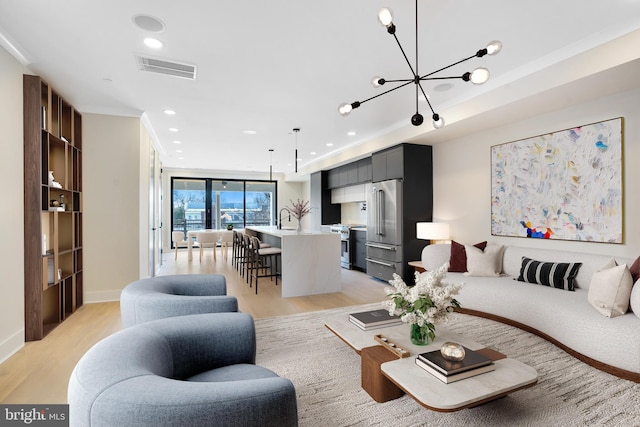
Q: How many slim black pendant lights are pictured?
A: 2